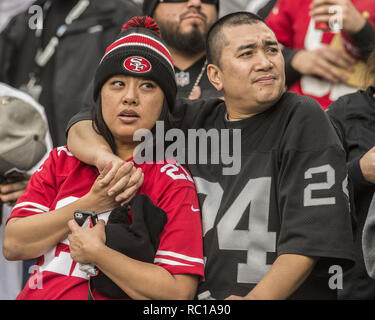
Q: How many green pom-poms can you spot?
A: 0